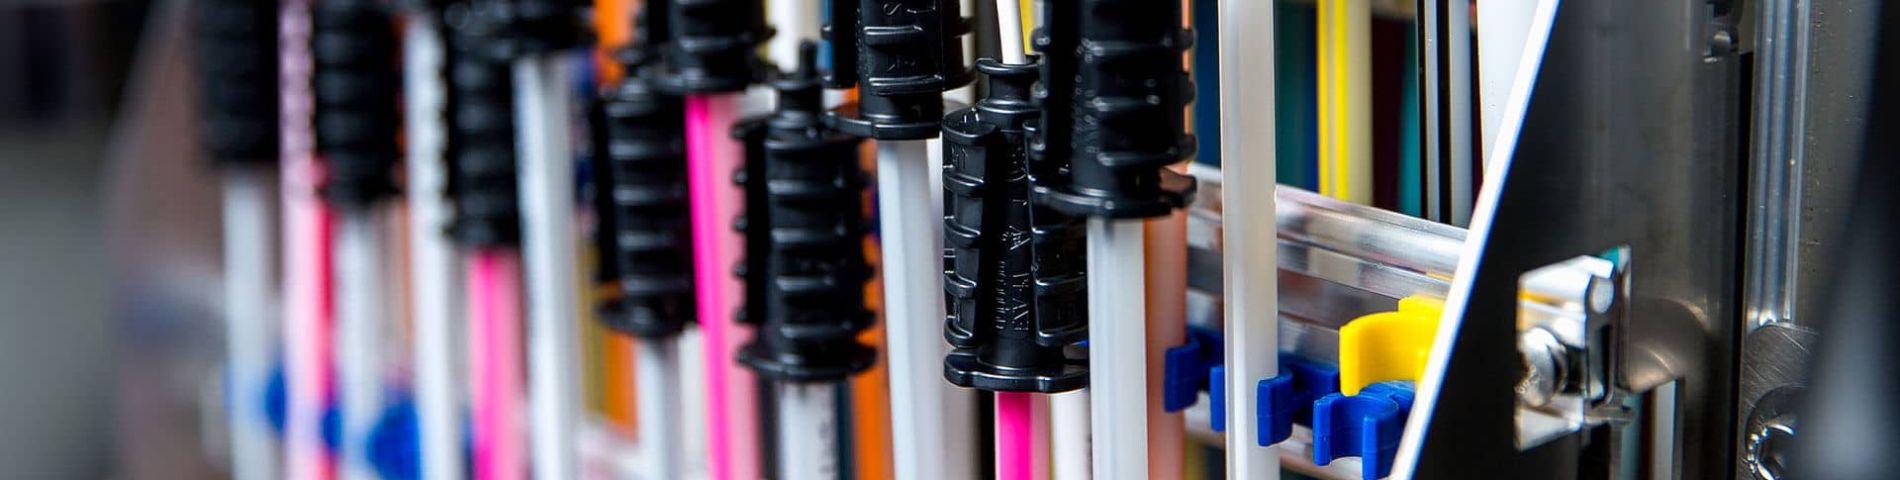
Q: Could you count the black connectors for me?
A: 10